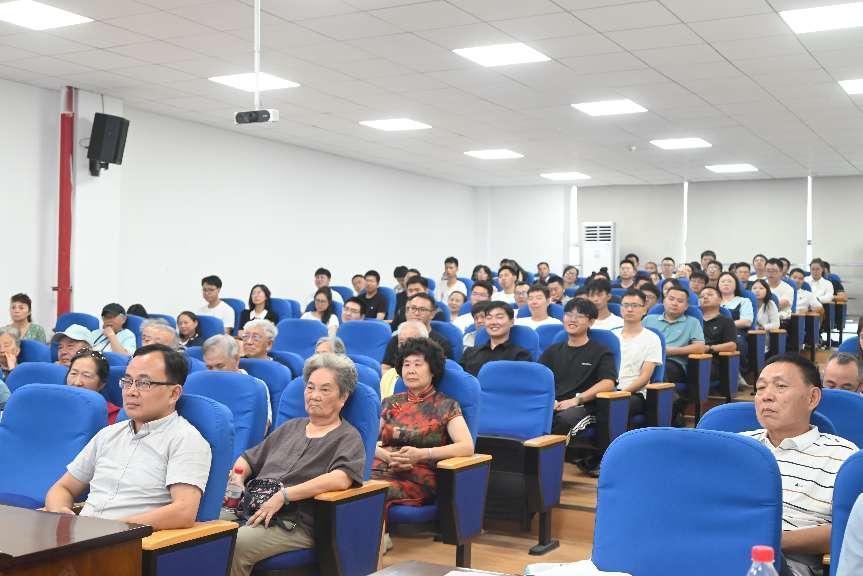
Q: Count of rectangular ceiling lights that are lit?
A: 11